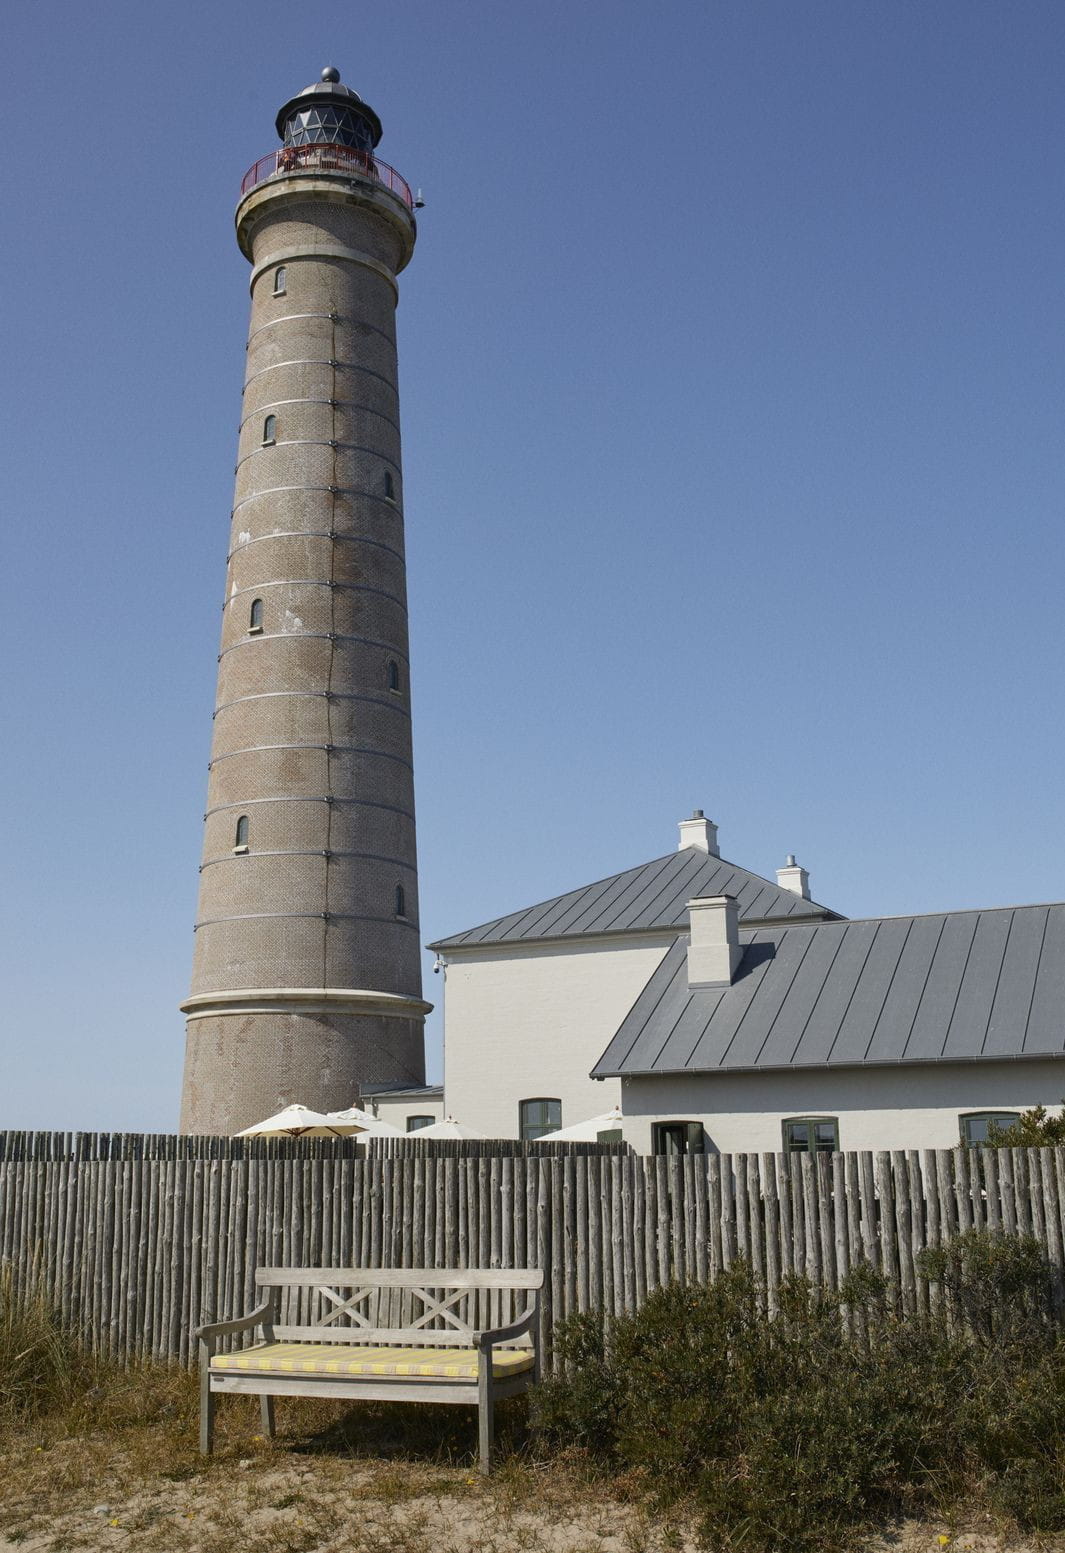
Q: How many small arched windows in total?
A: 7